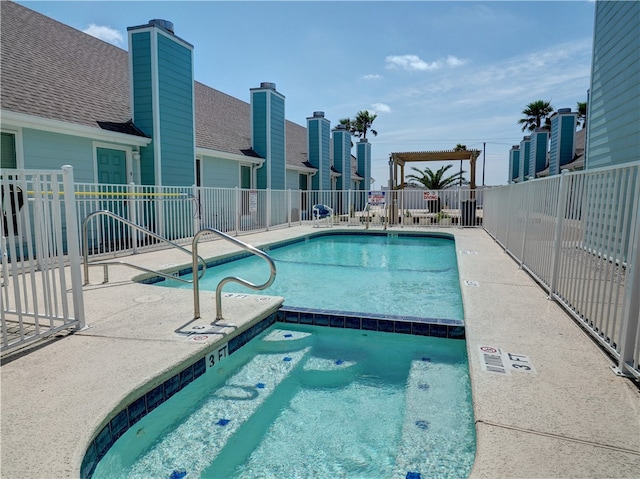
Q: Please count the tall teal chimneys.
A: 9